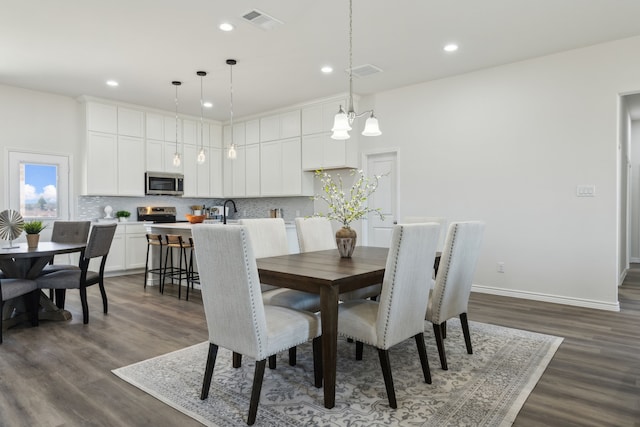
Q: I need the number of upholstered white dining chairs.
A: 6